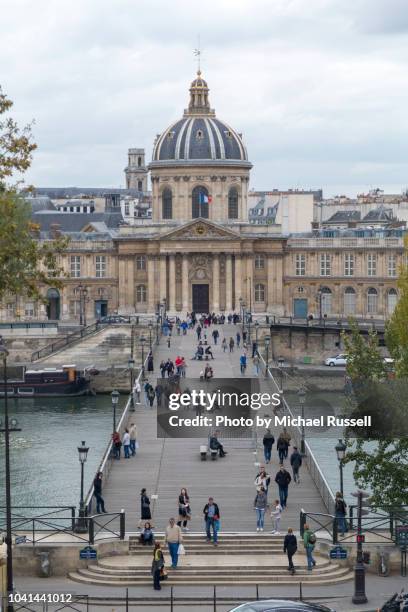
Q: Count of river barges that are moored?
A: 1